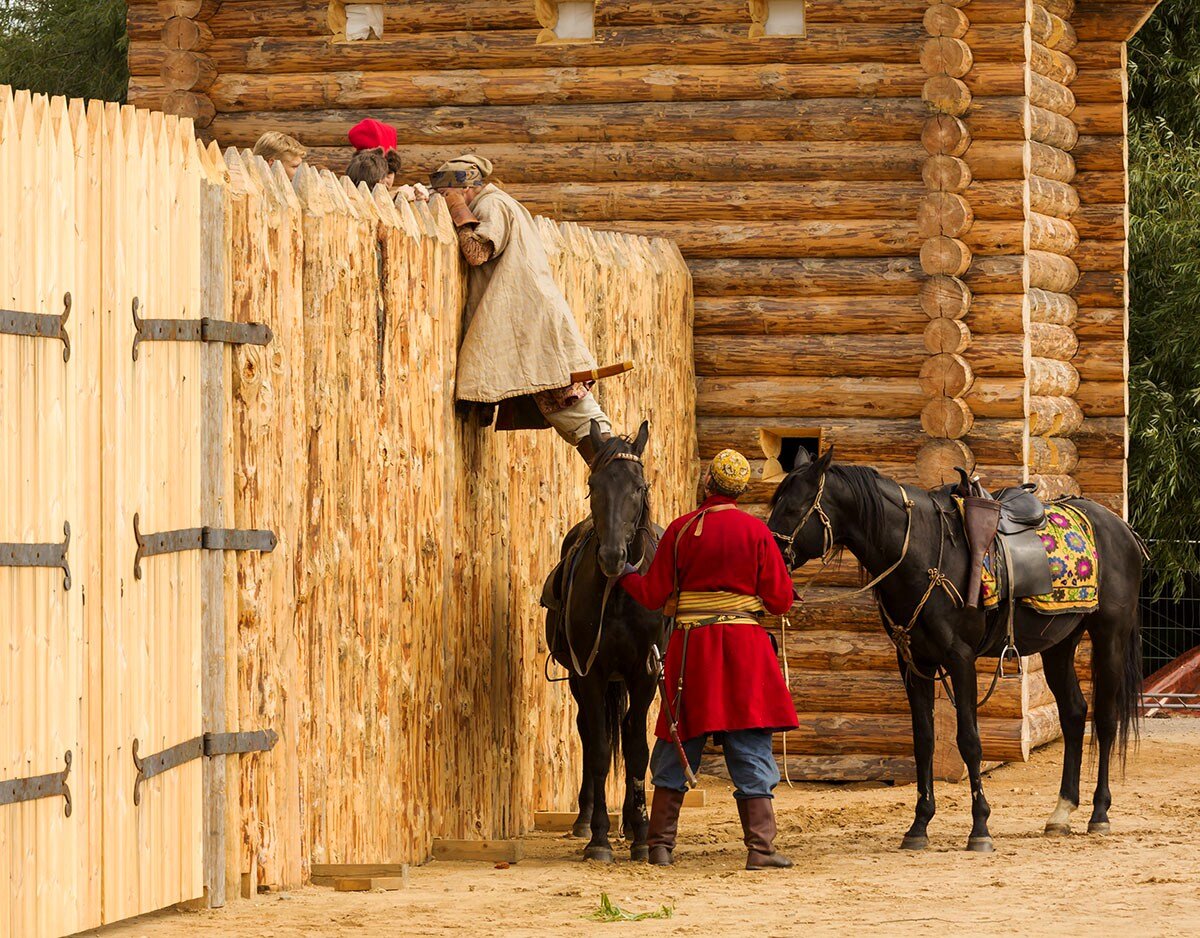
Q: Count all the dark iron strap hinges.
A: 6